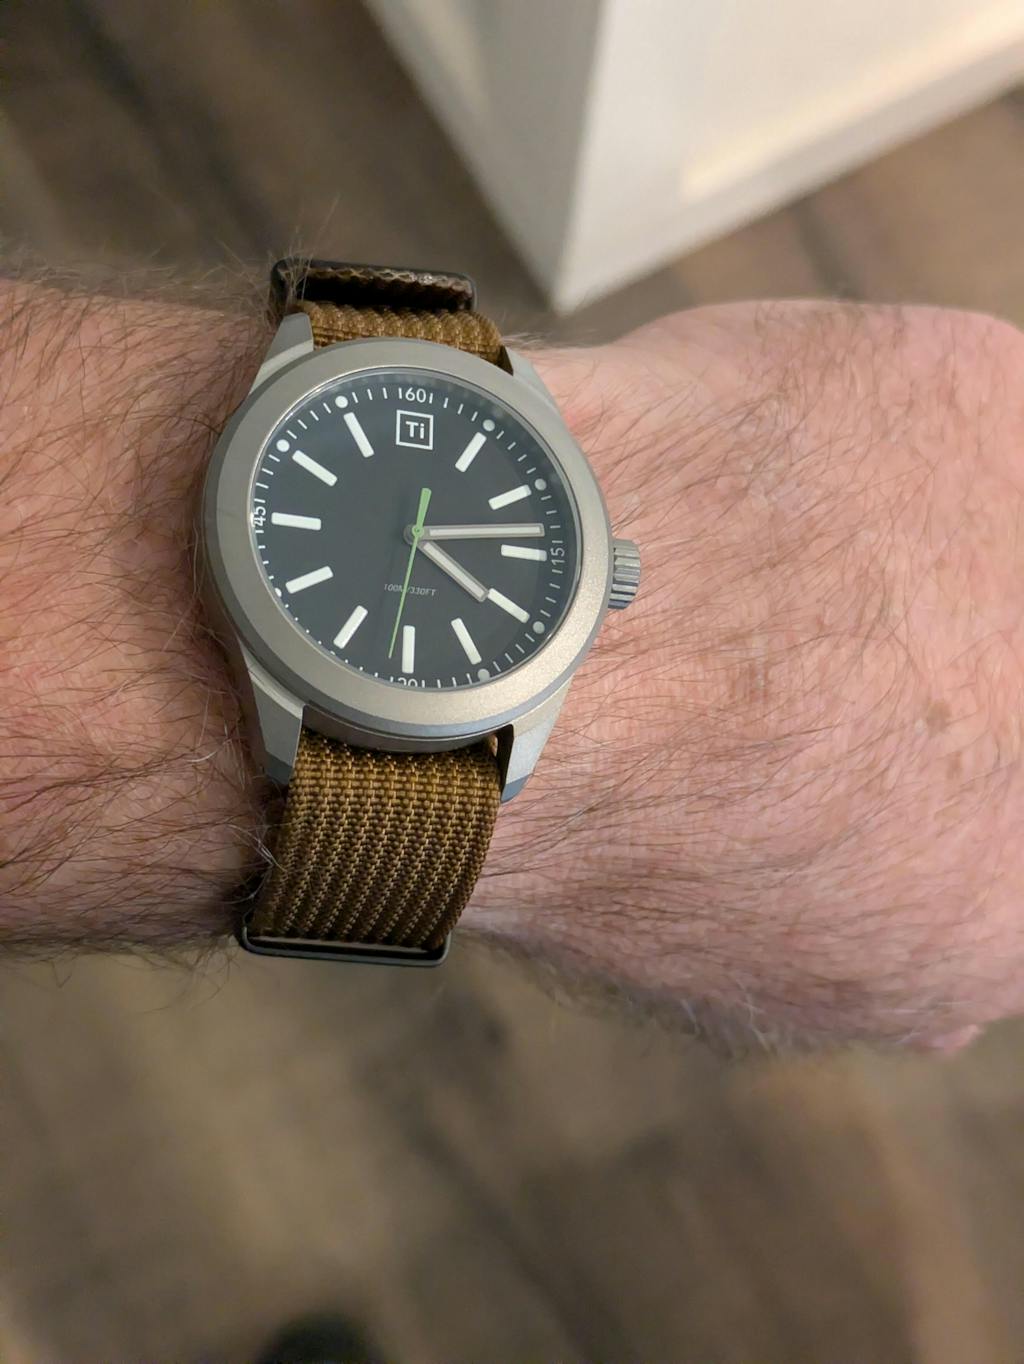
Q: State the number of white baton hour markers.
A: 11